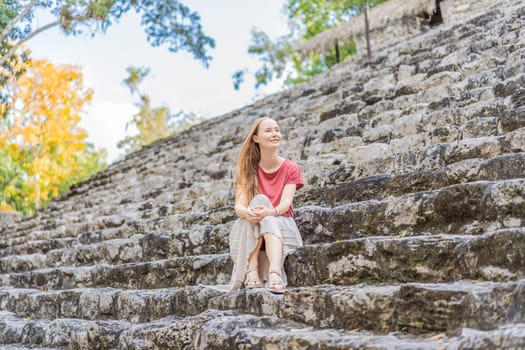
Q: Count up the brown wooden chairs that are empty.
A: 0